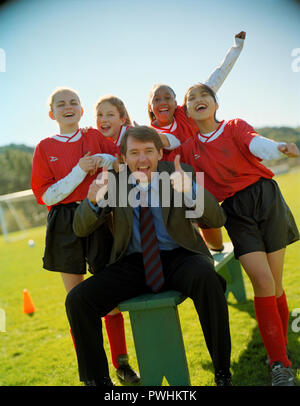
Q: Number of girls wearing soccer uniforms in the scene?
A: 4